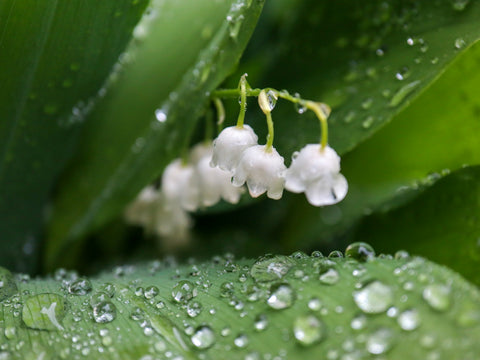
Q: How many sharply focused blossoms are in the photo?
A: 3